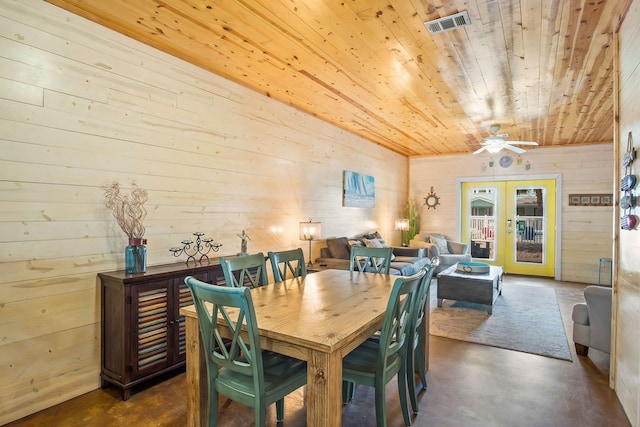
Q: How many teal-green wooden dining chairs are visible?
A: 6